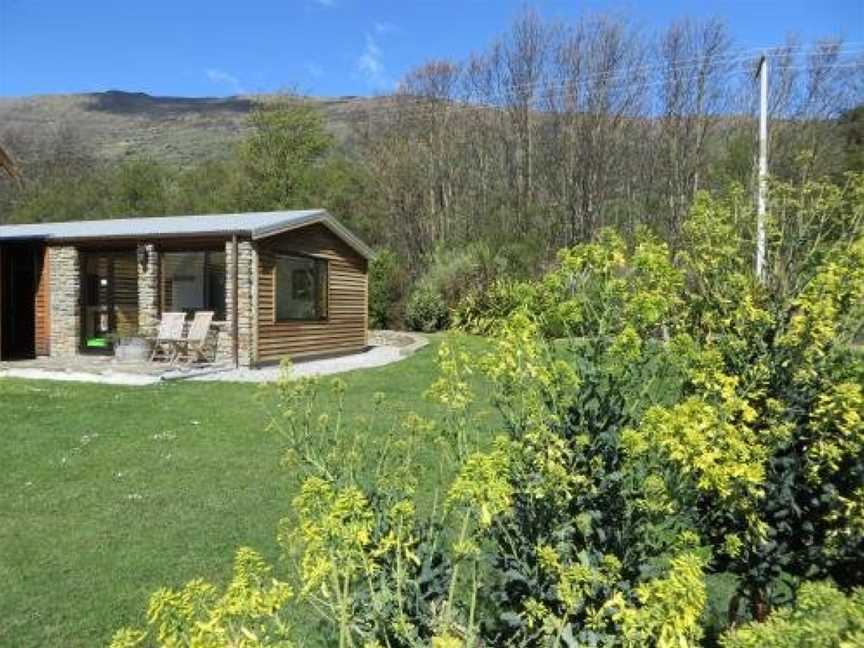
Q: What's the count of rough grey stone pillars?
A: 3